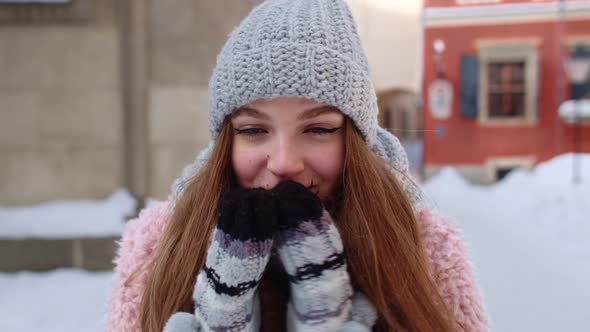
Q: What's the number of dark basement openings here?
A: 1